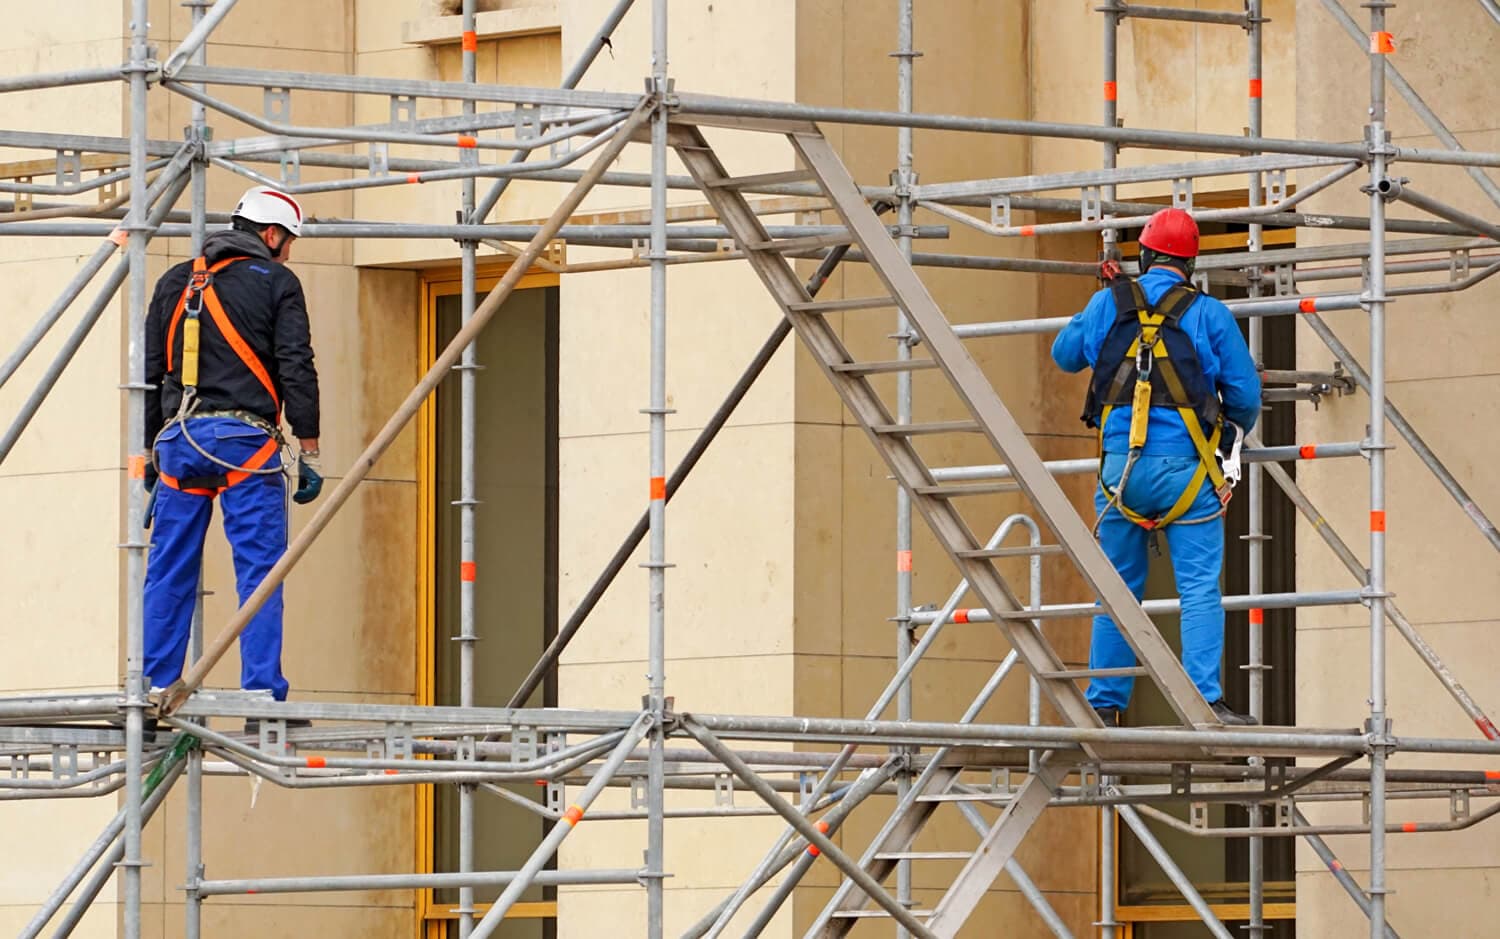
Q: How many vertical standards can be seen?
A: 8